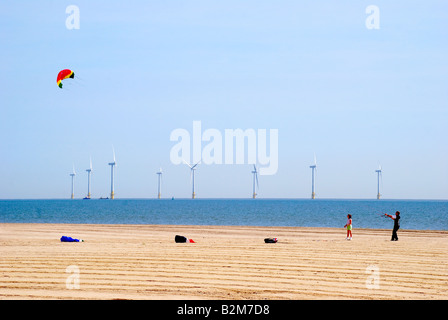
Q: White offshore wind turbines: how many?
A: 8